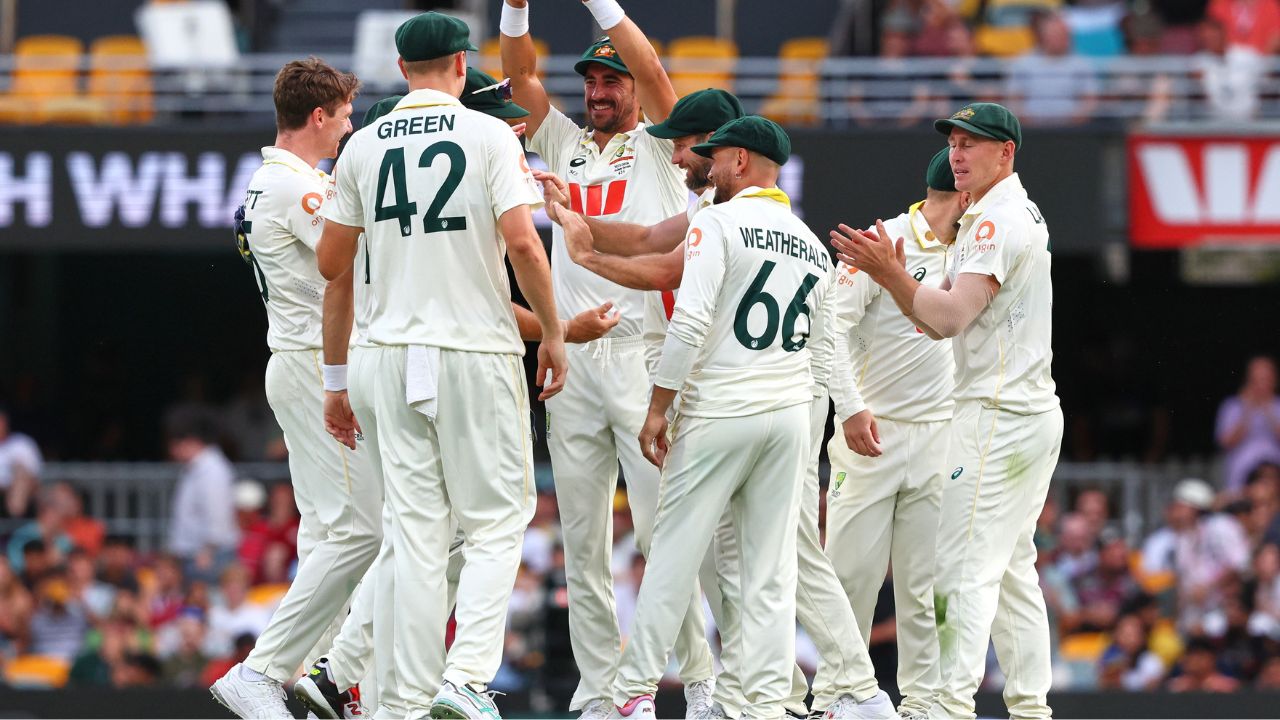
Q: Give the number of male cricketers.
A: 9